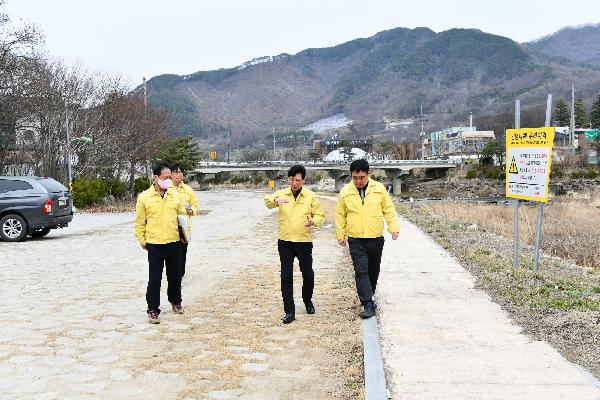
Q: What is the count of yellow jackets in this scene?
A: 4